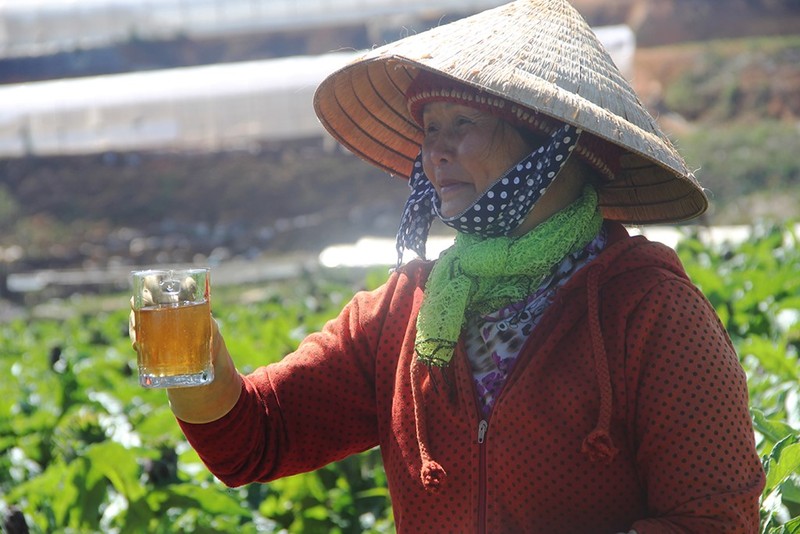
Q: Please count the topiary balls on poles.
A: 0